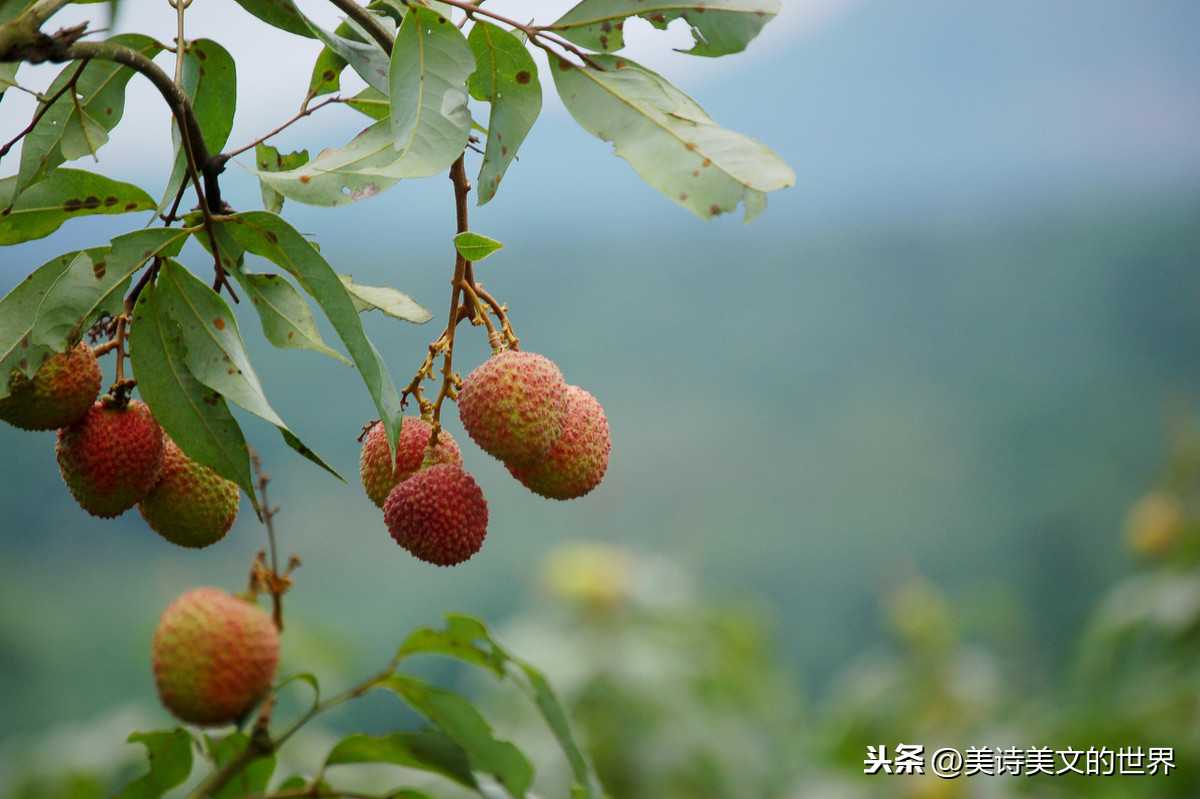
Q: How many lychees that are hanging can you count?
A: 8